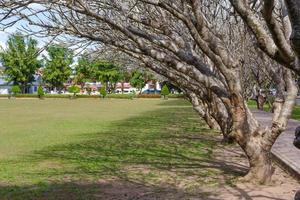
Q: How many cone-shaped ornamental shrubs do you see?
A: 3